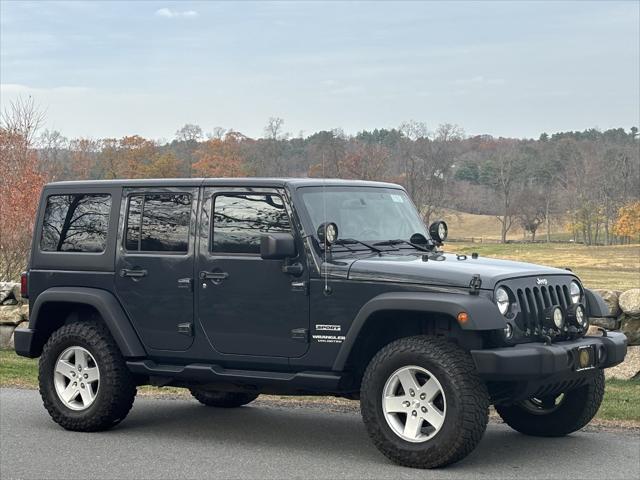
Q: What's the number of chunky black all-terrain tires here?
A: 4